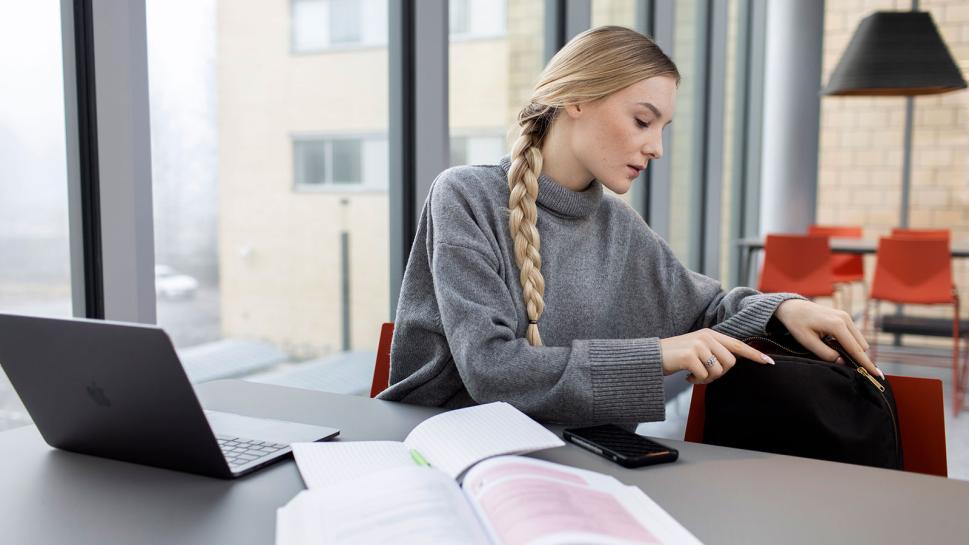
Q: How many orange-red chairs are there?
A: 6